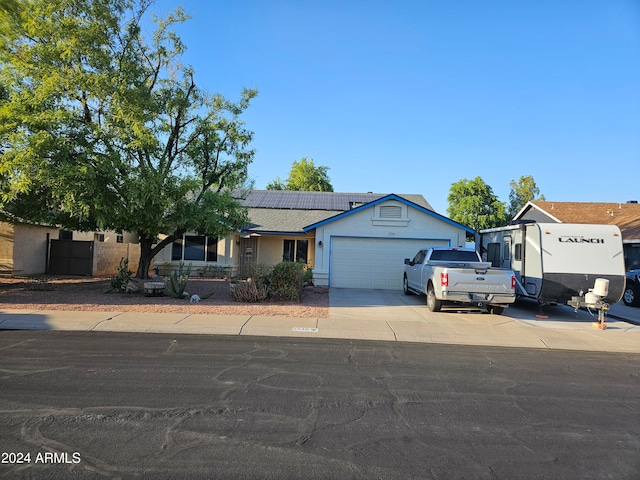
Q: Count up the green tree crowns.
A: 4